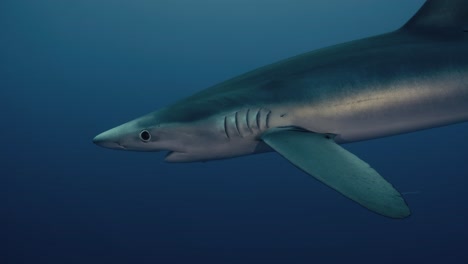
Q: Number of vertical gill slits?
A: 5